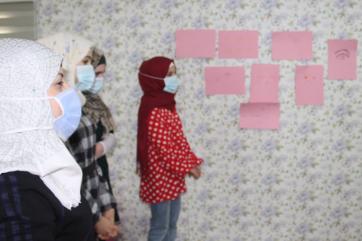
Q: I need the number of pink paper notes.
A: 8